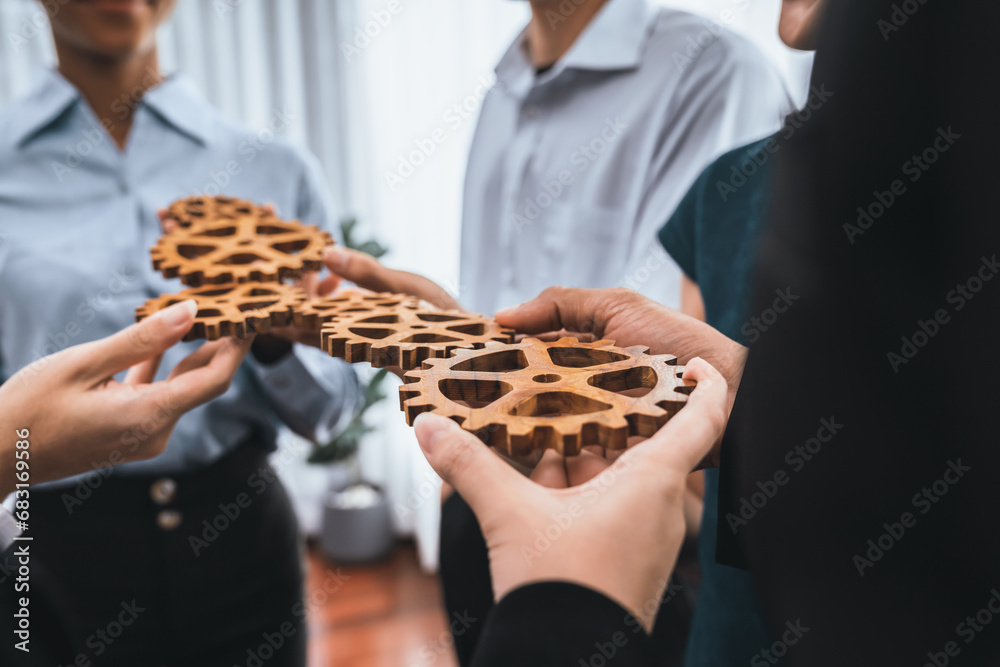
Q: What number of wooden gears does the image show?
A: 6